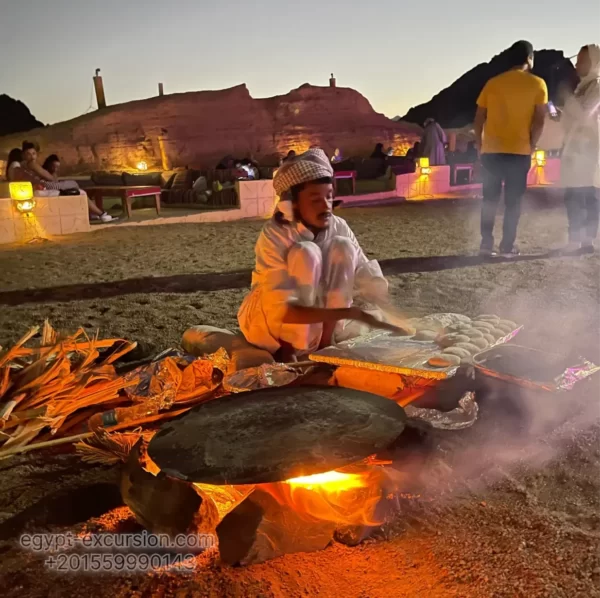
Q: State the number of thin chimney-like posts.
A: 3